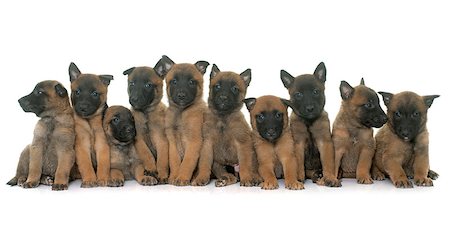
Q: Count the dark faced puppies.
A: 10